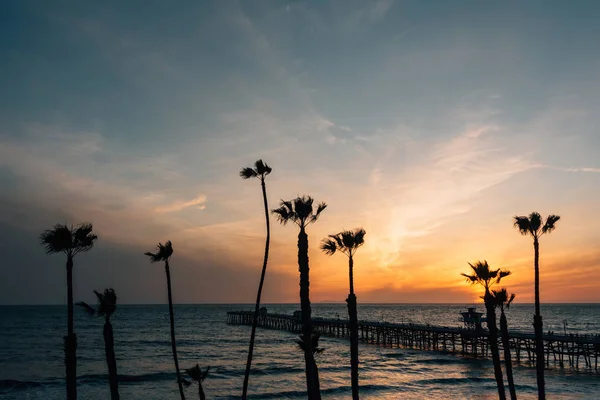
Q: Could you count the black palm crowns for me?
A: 11